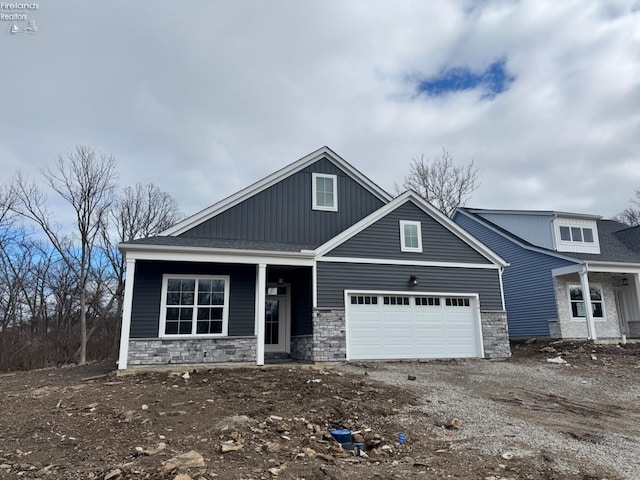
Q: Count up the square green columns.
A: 0